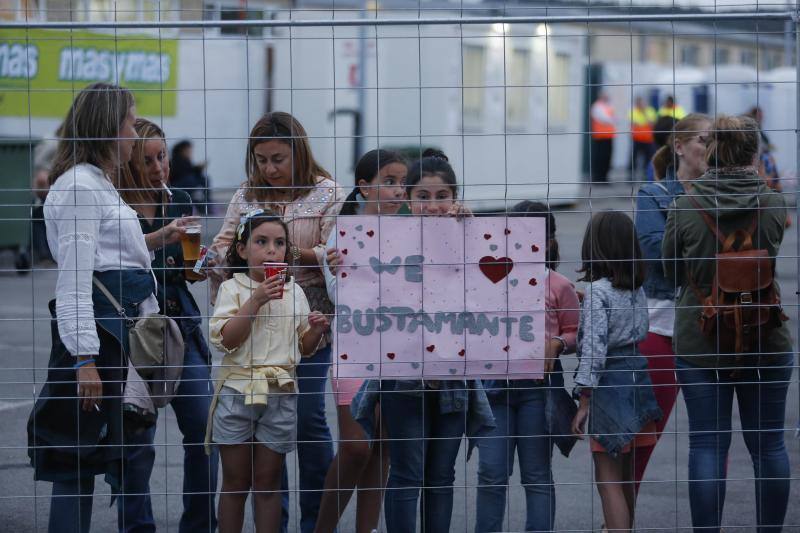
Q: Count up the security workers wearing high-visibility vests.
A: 3